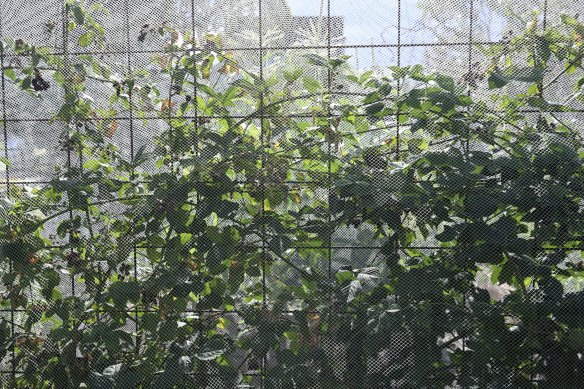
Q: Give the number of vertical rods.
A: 9